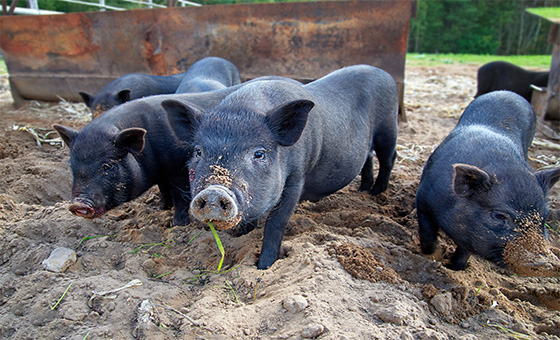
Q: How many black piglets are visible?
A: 6